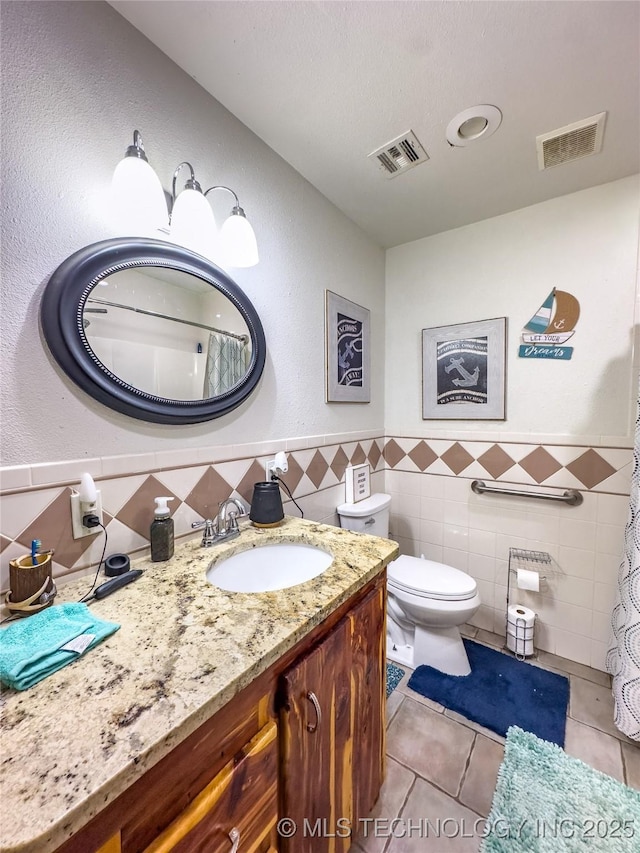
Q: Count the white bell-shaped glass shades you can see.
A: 3